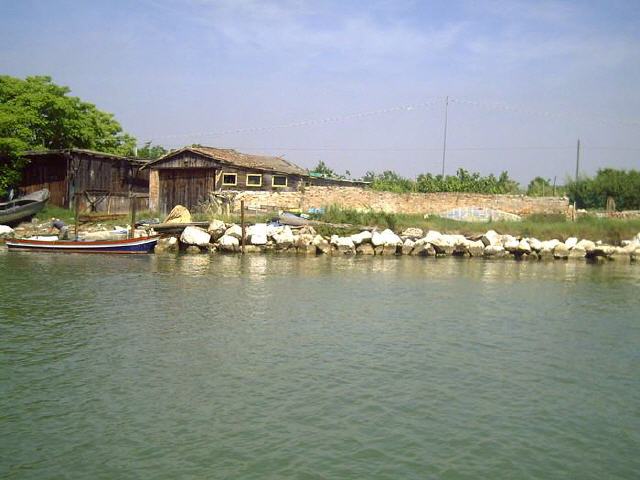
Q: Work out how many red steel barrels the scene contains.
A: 0